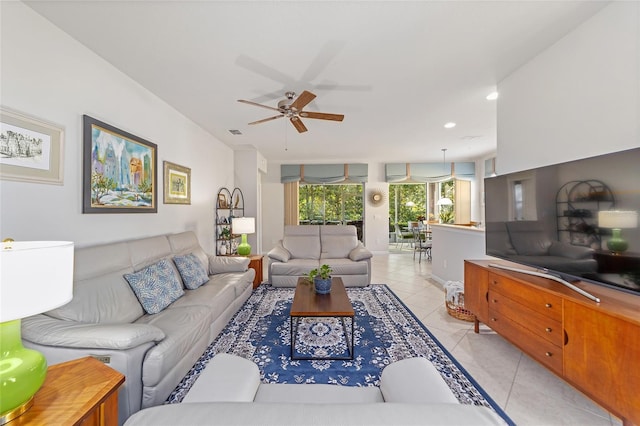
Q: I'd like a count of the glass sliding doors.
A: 2